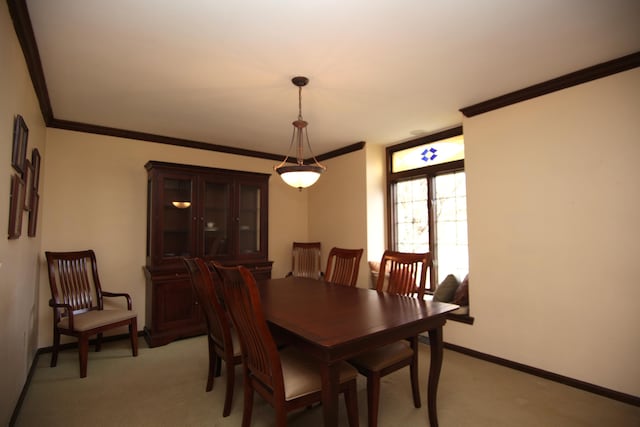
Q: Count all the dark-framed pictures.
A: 5